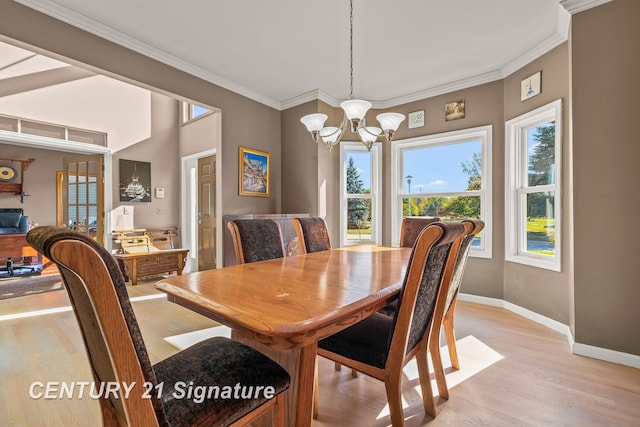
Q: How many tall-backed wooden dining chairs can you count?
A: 6